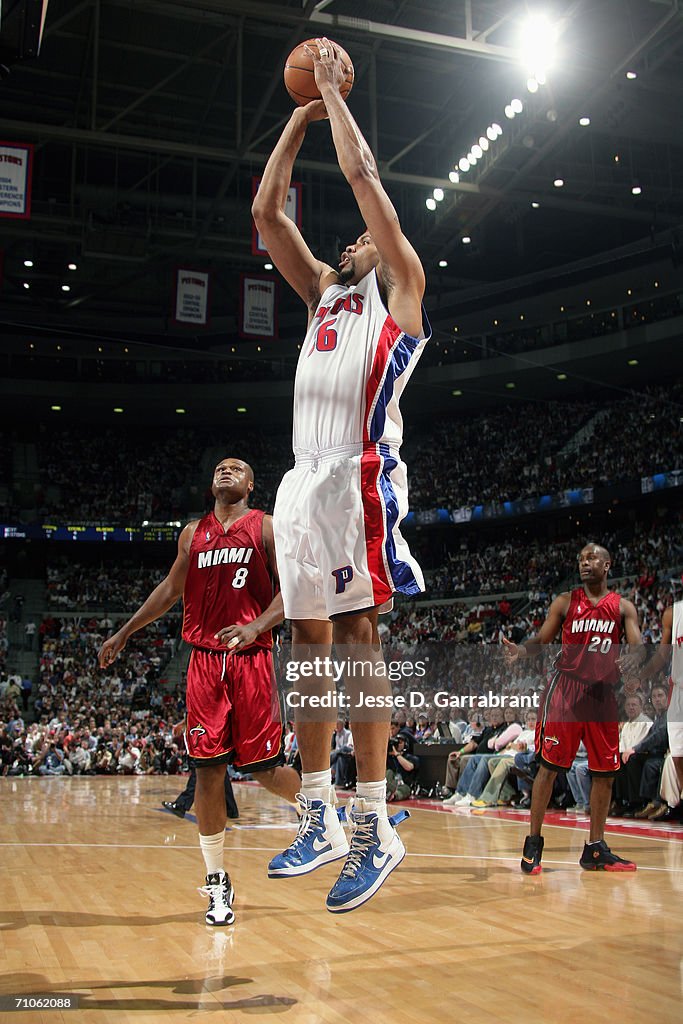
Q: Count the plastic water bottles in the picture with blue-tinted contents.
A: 0